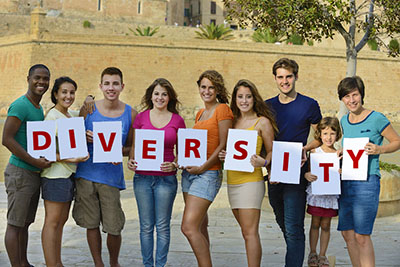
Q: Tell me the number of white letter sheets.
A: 9